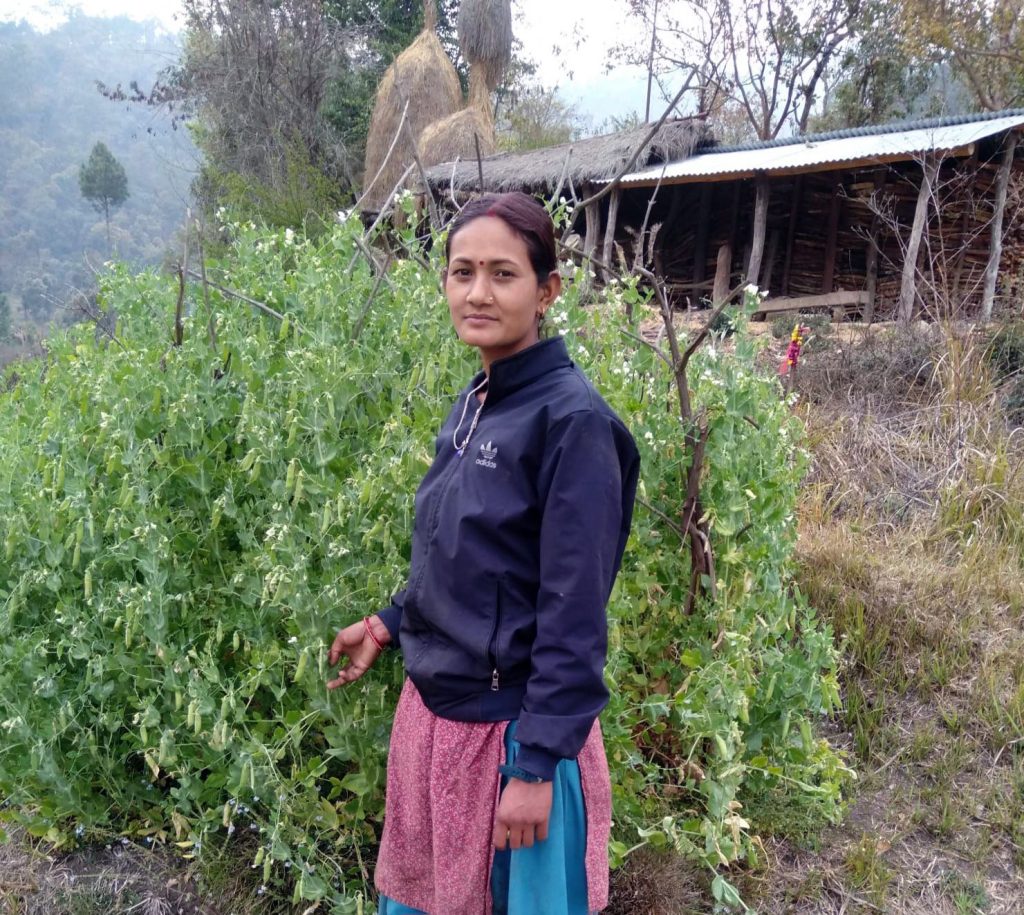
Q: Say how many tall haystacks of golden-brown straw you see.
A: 2